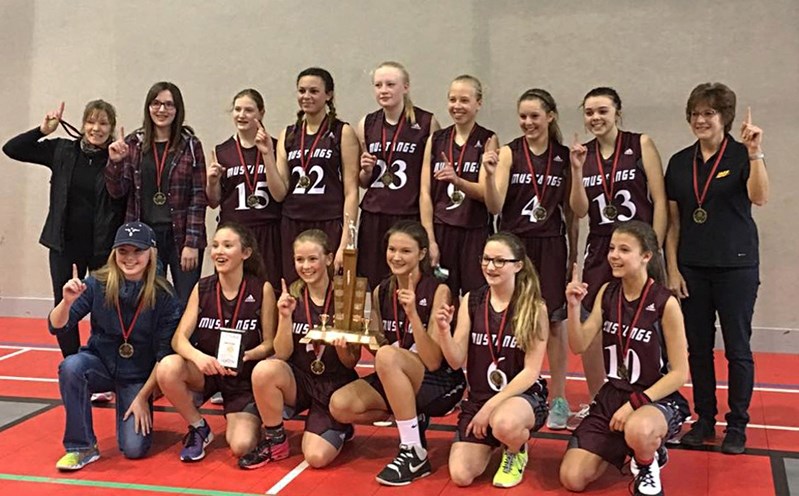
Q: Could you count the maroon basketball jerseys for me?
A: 11